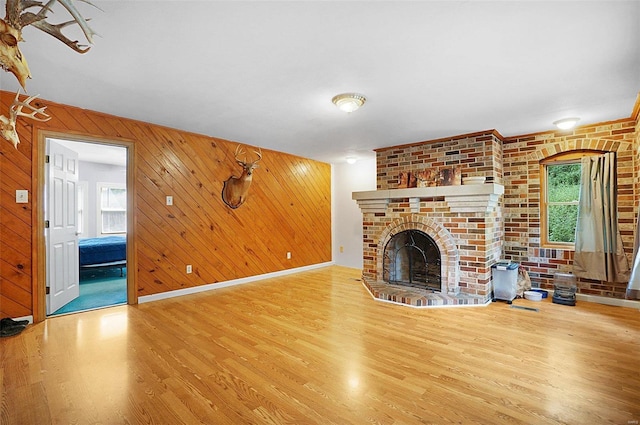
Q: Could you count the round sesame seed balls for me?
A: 0